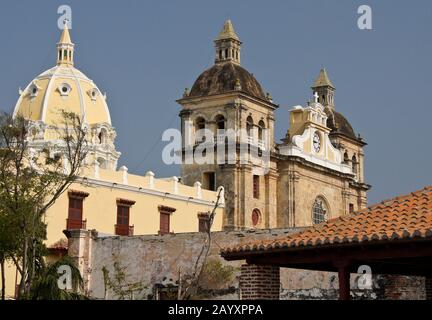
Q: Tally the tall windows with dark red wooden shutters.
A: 4